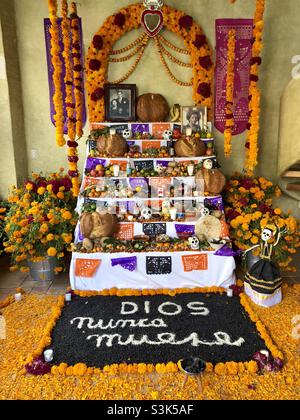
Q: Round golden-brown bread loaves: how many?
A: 5